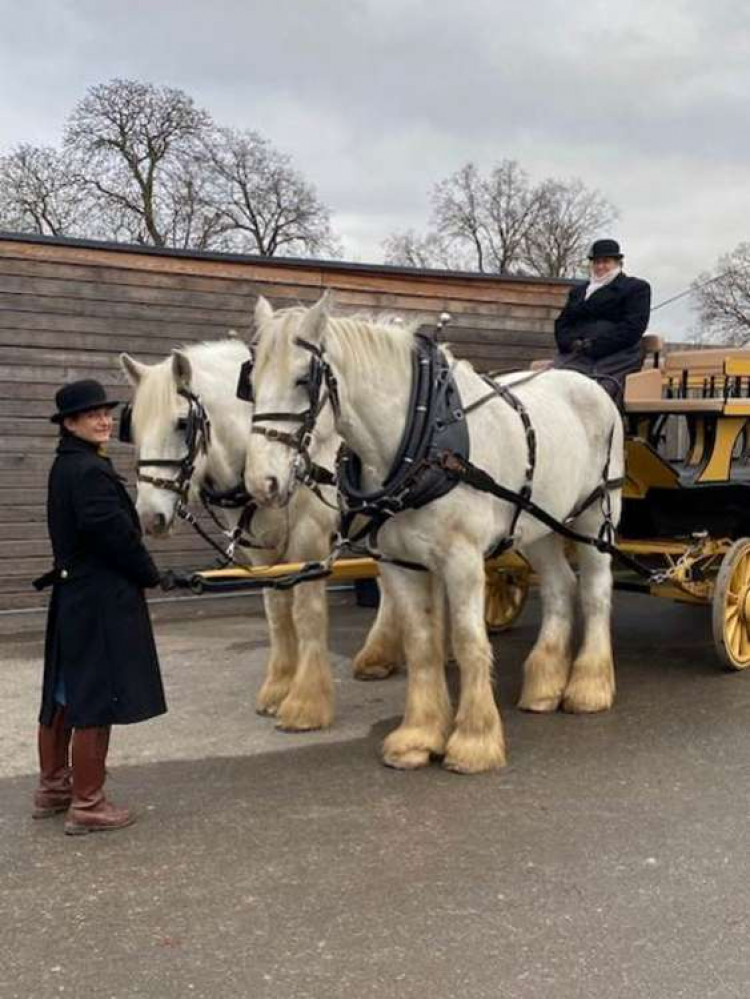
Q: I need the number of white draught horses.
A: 2